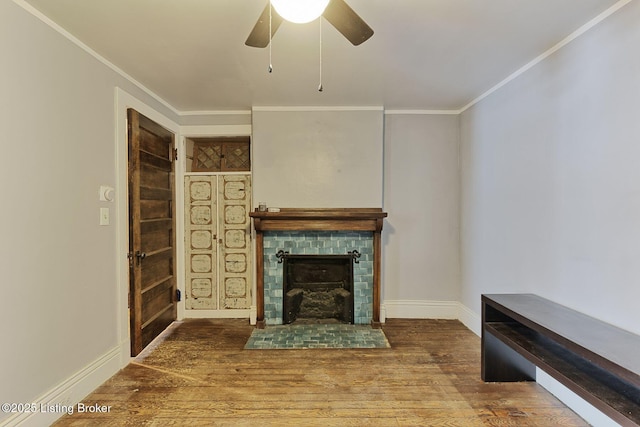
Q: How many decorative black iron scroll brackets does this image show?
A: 2